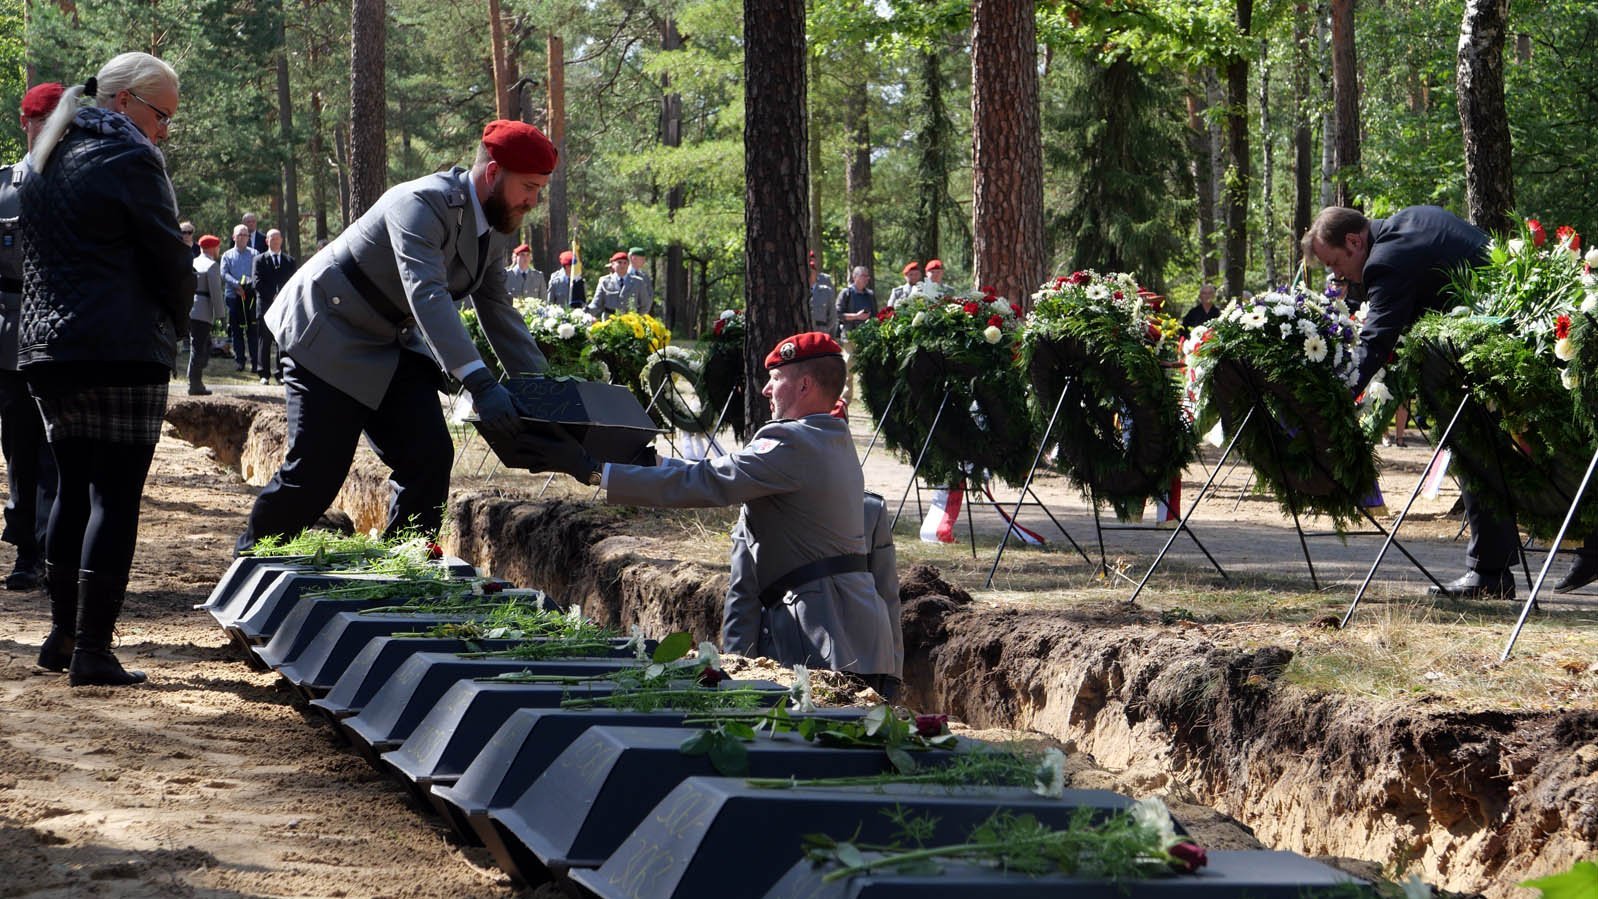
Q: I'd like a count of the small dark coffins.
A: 13